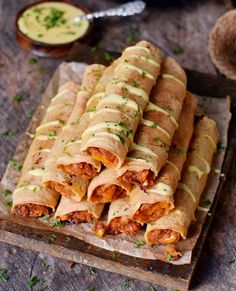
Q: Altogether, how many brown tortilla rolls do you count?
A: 10